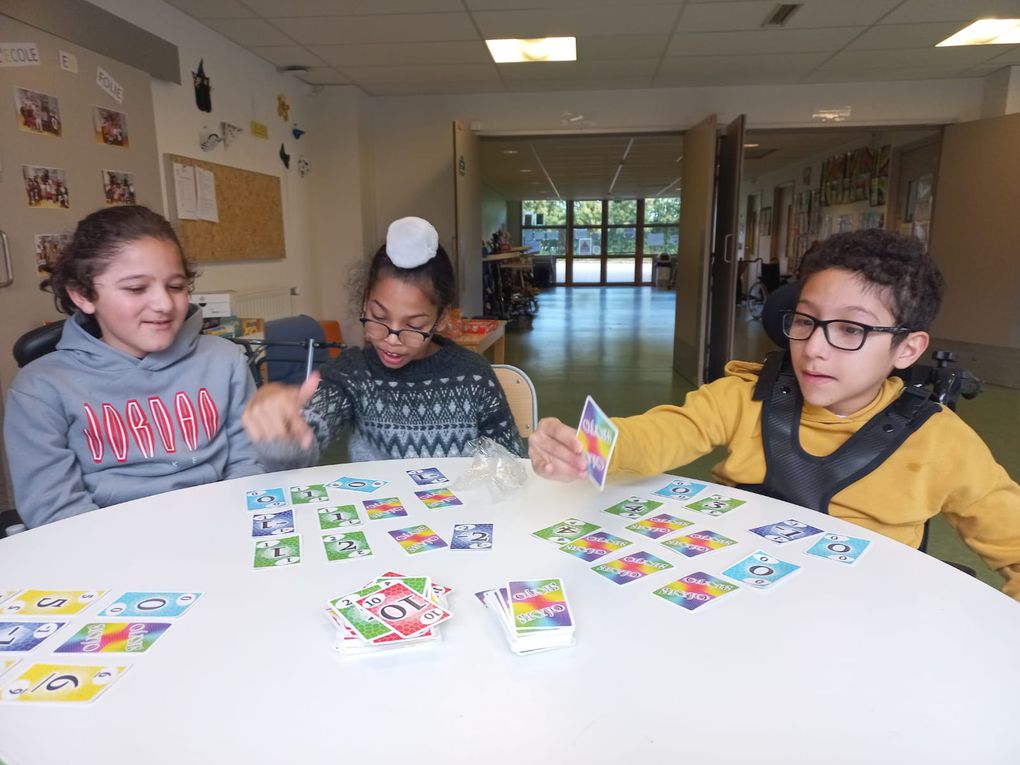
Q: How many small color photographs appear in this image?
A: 5